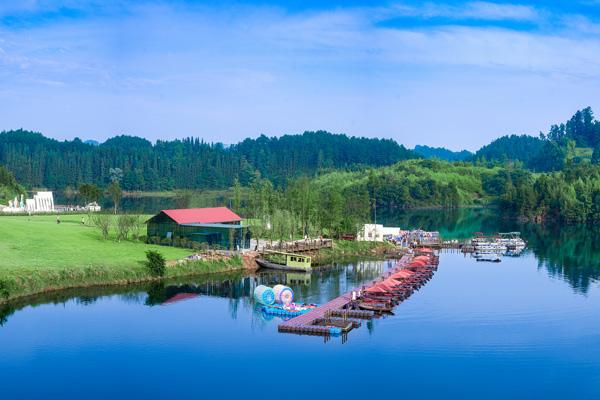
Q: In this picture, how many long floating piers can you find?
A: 1